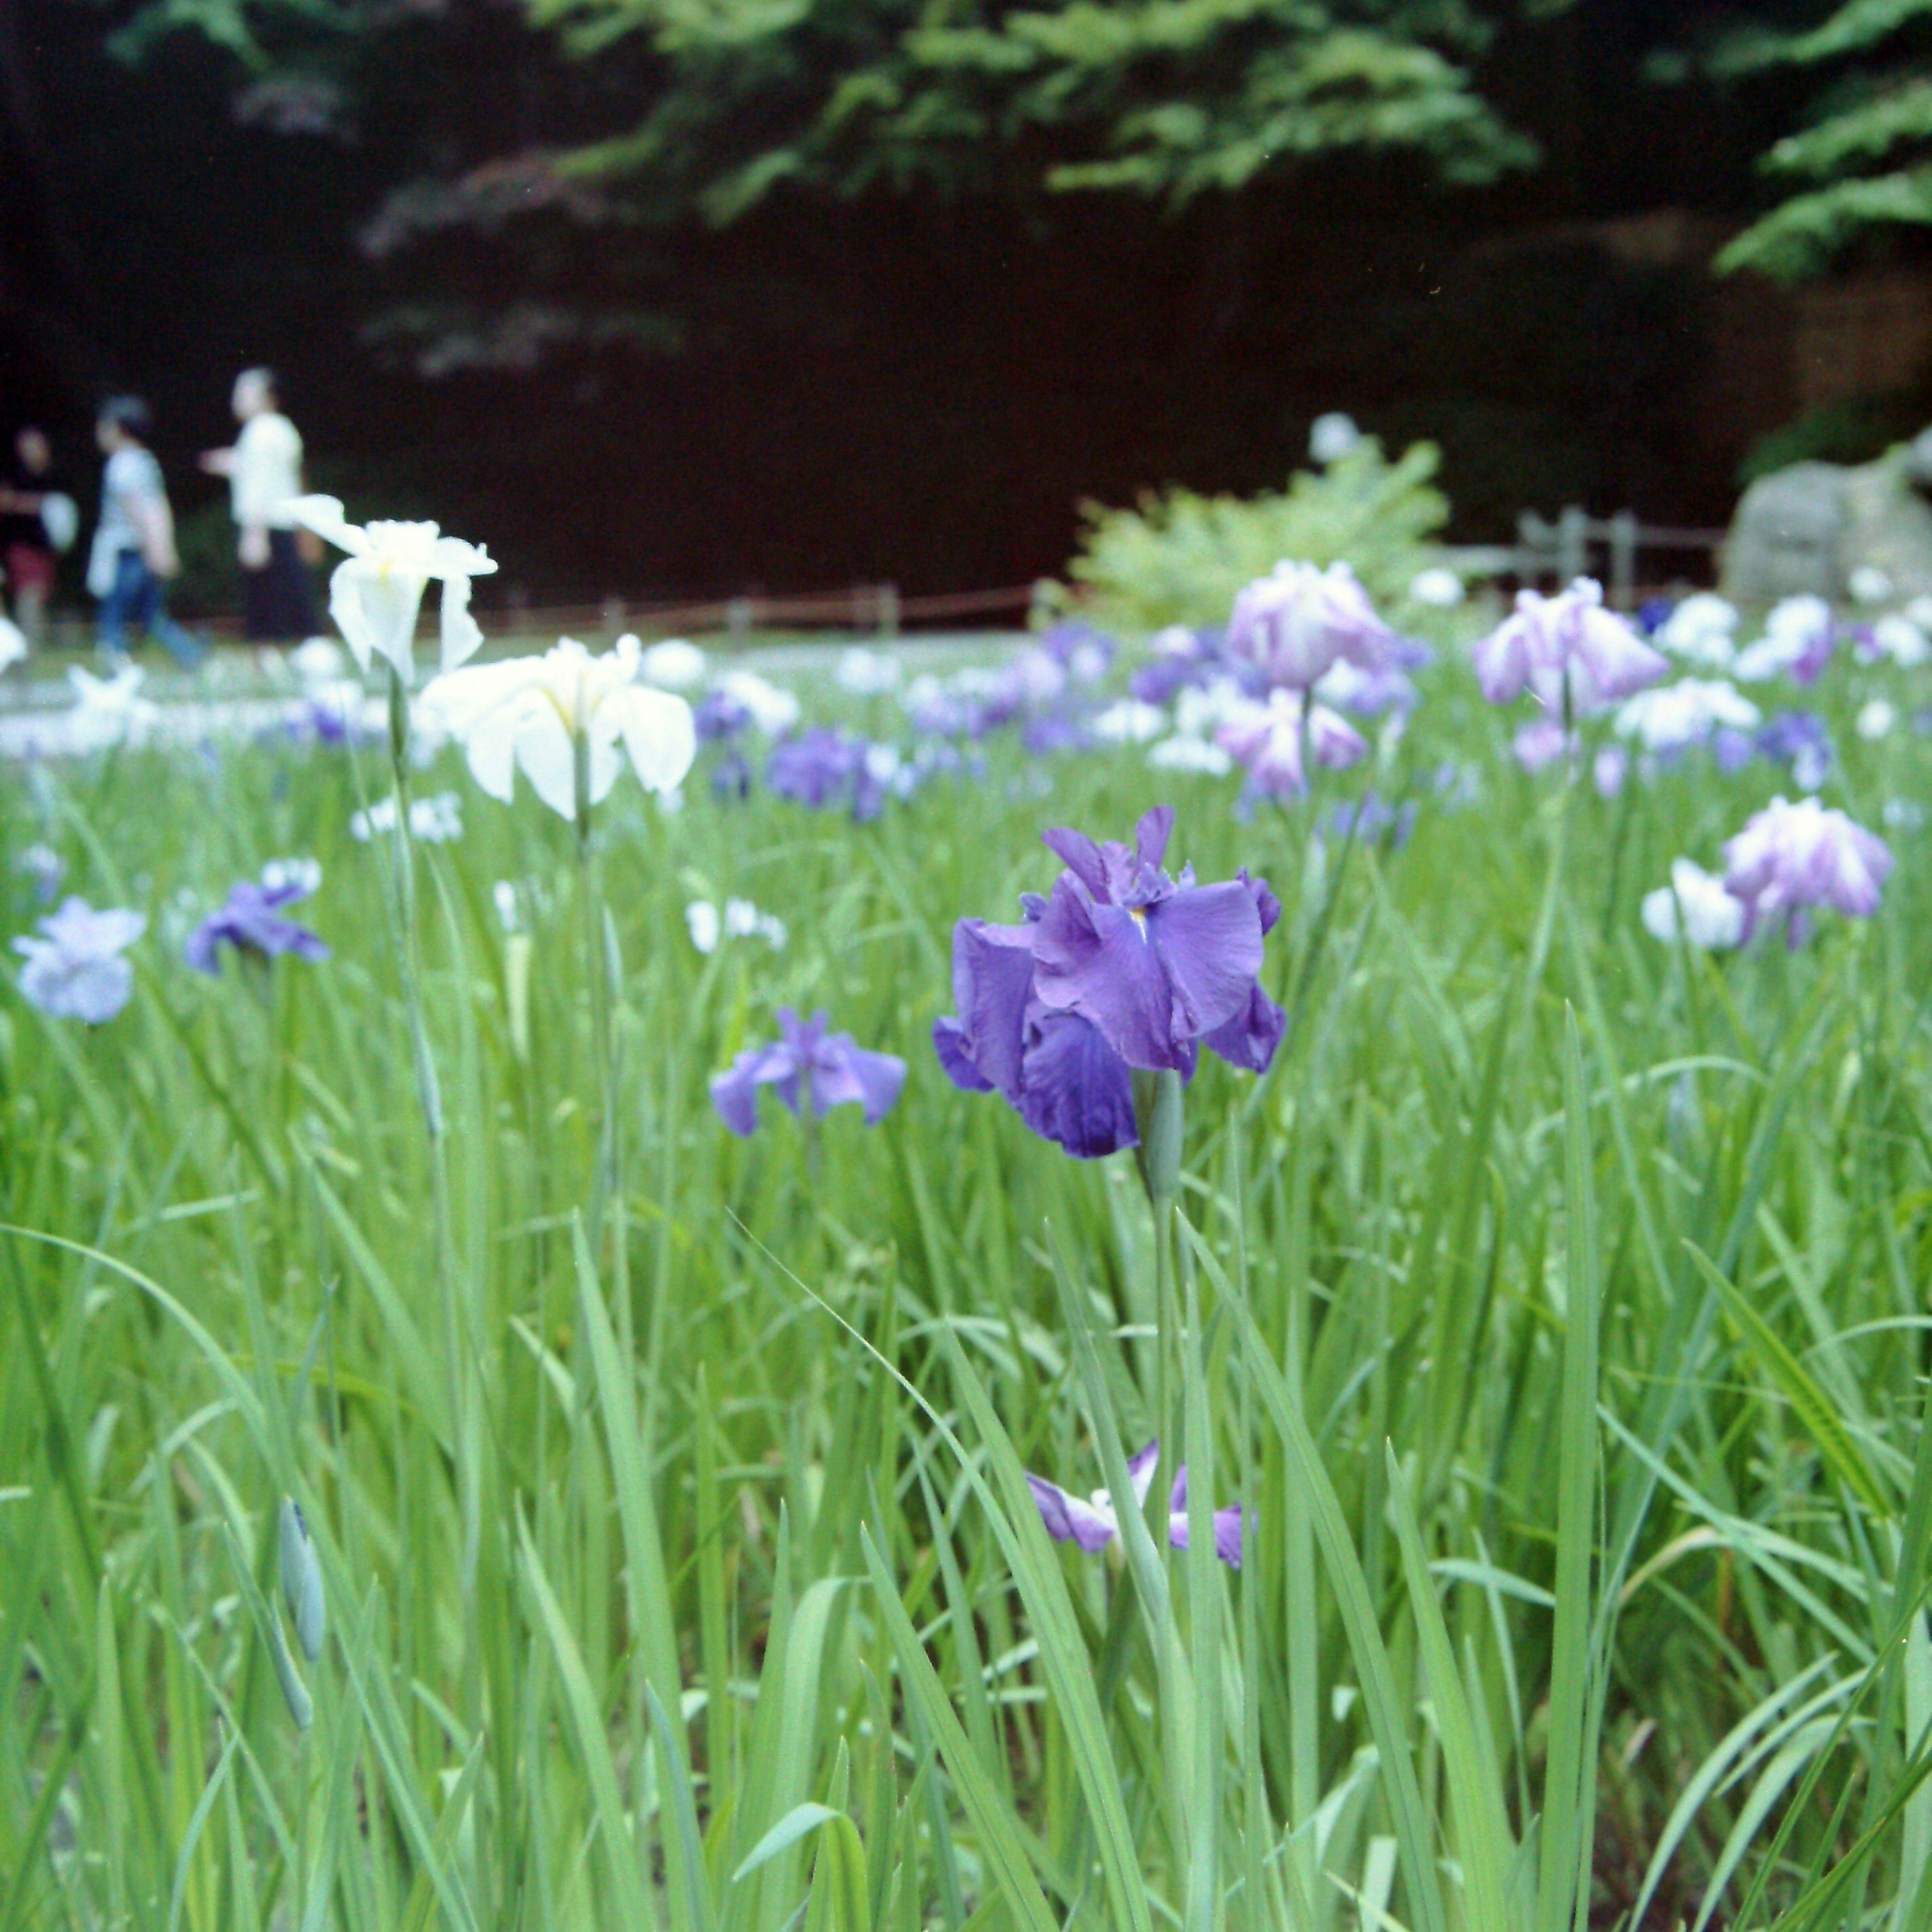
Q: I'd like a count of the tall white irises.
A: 2